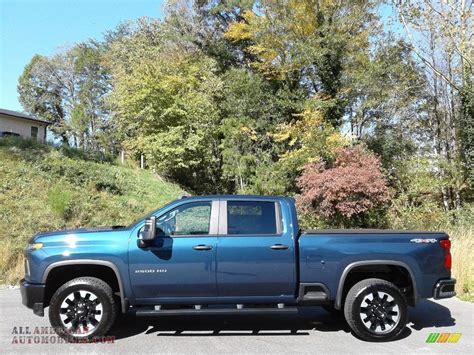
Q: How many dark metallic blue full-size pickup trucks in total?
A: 1